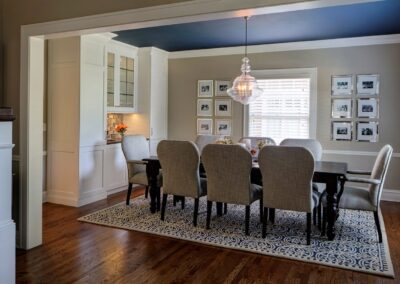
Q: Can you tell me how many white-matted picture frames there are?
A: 12